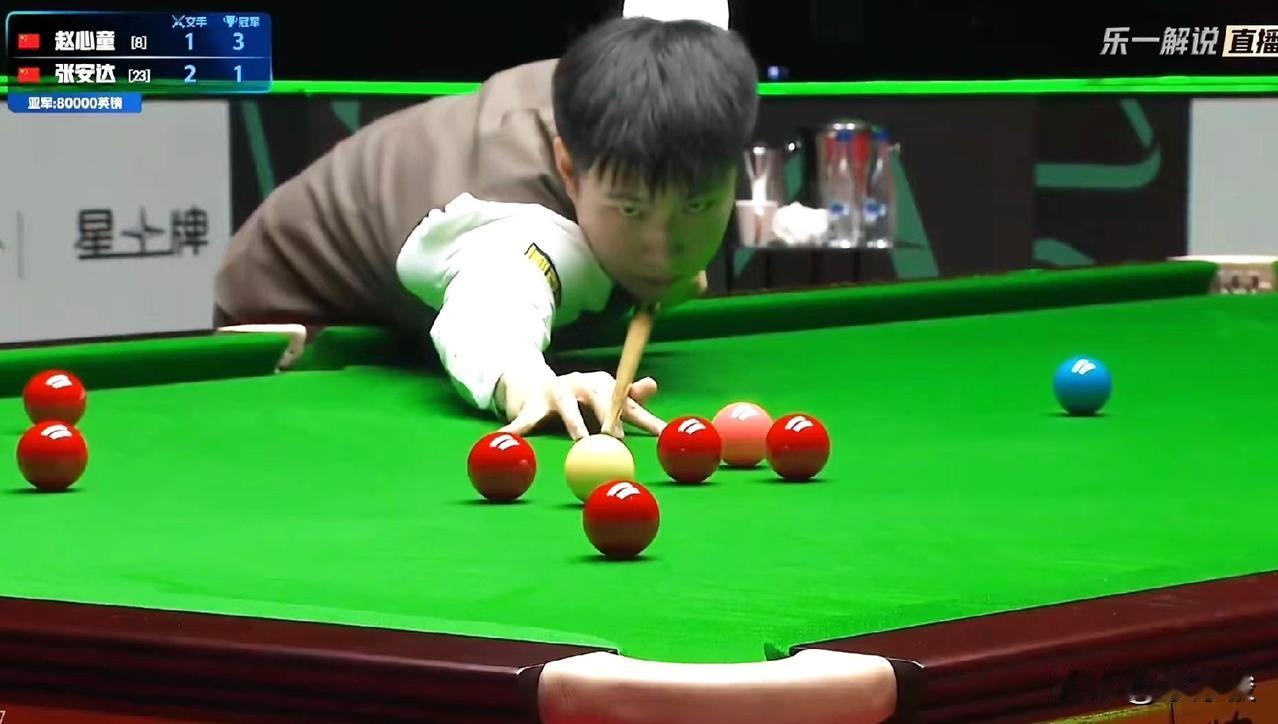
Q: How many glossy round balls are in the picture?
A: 9